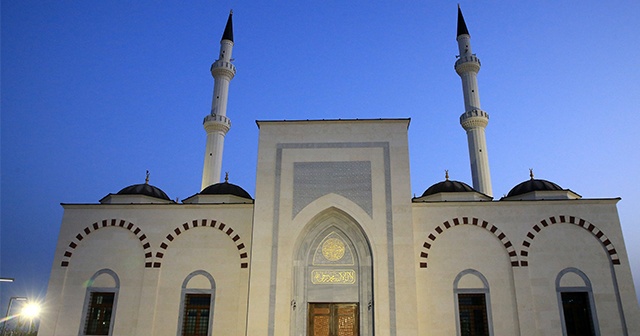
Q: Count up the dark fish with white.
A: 0